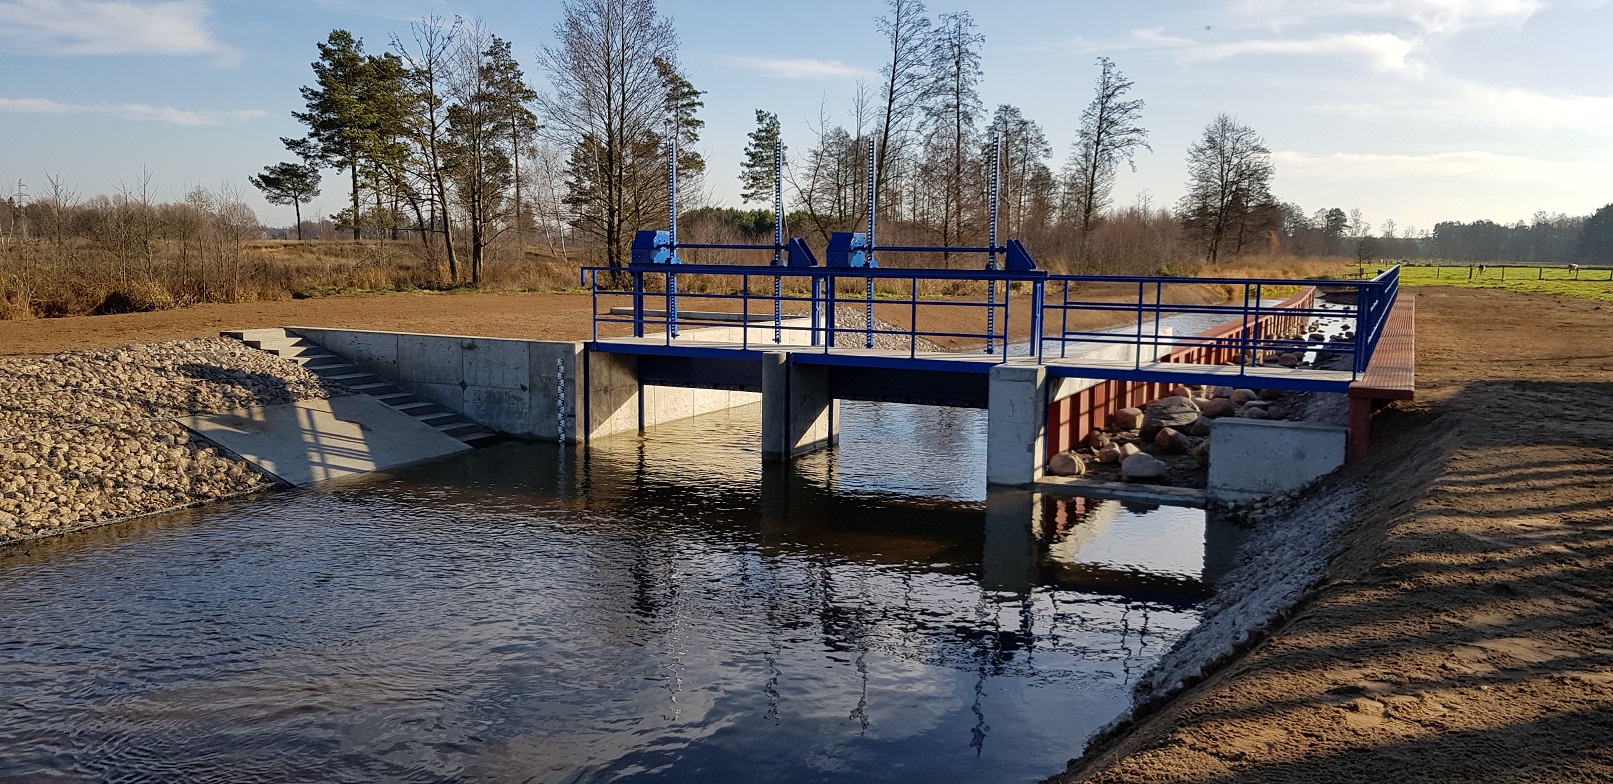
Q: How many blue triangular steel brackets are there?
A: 2